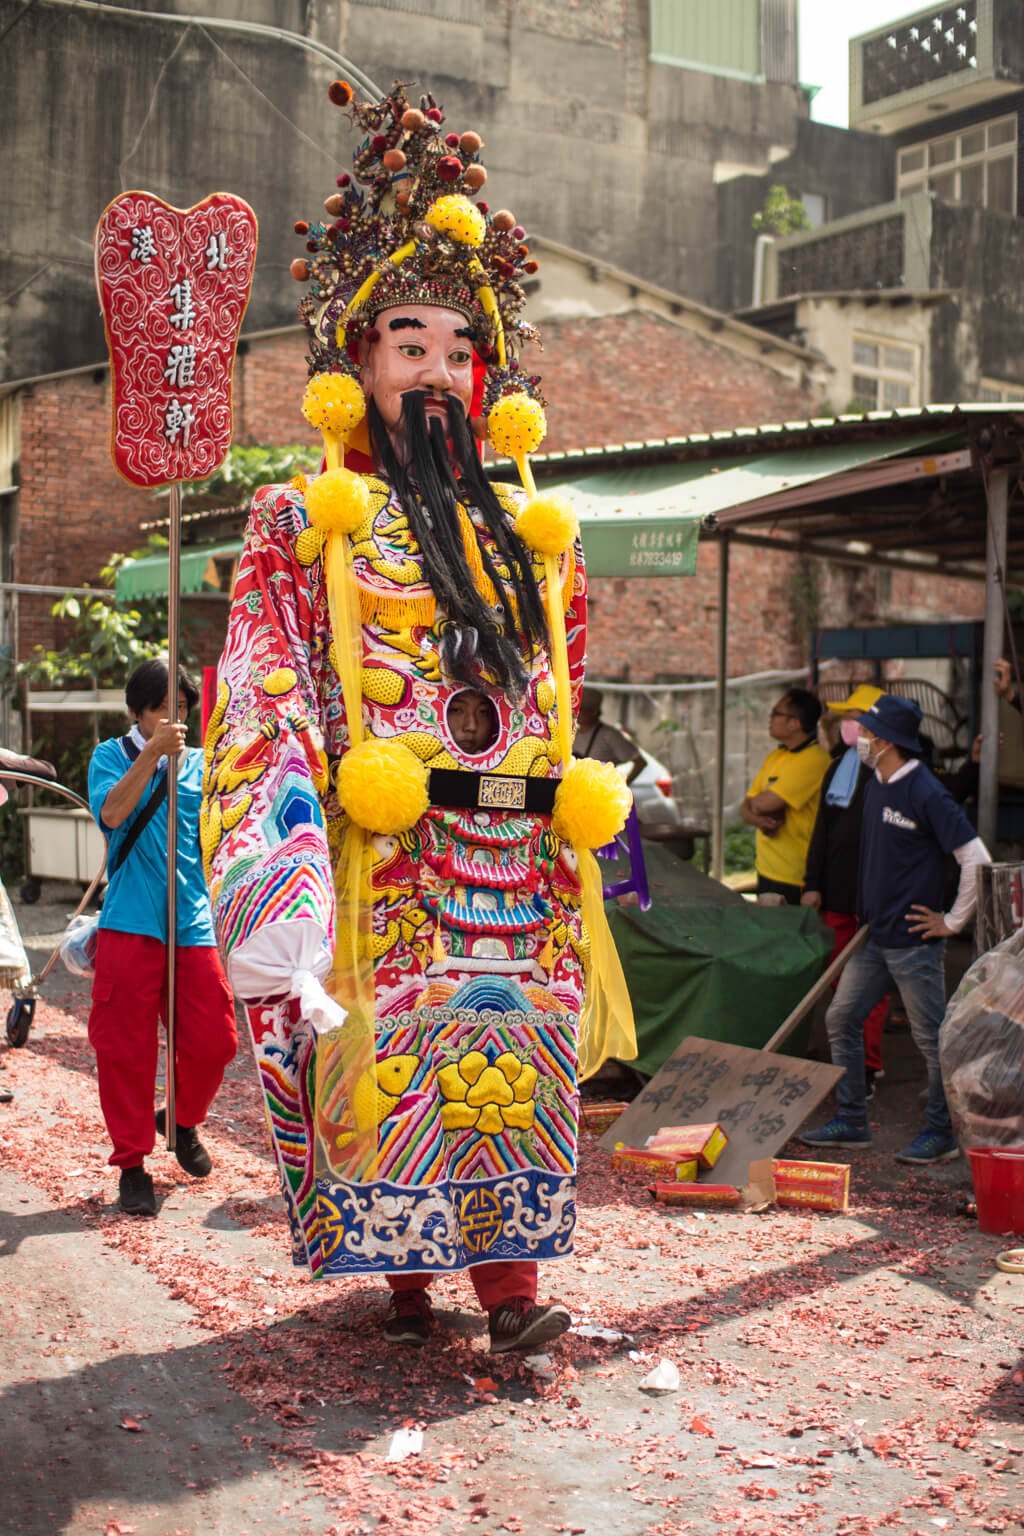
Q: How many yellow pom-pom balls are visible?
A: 7